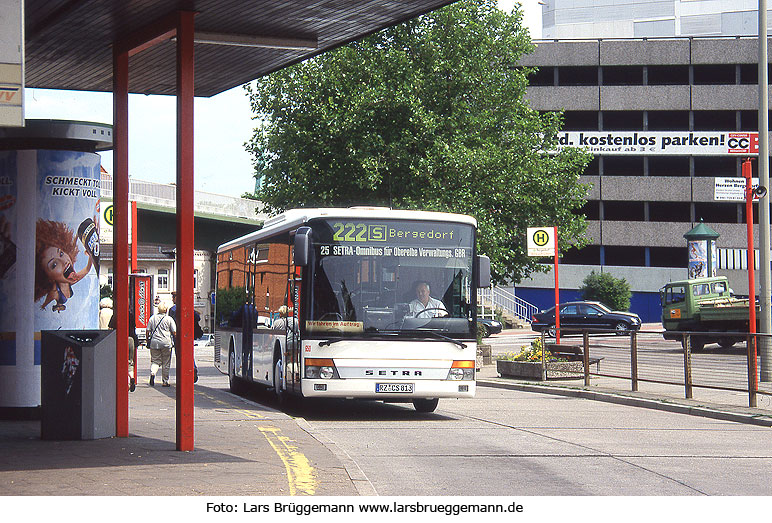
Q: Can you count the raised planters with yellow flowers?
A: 1